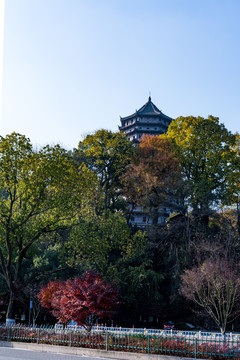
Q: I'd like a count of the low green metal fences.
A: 1